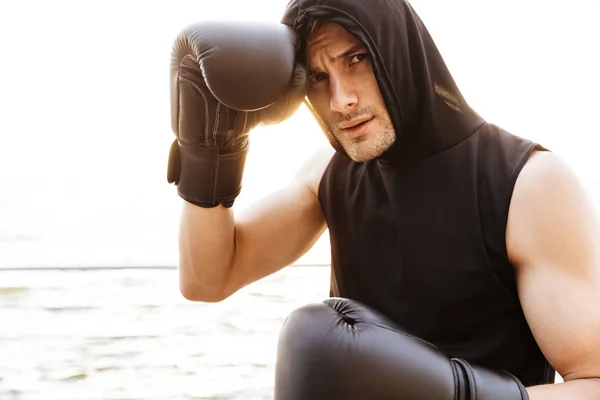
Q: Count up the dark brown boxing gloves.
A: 2